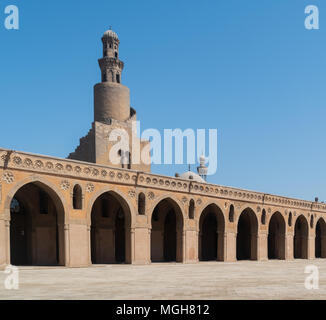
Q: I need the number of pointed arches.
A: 8